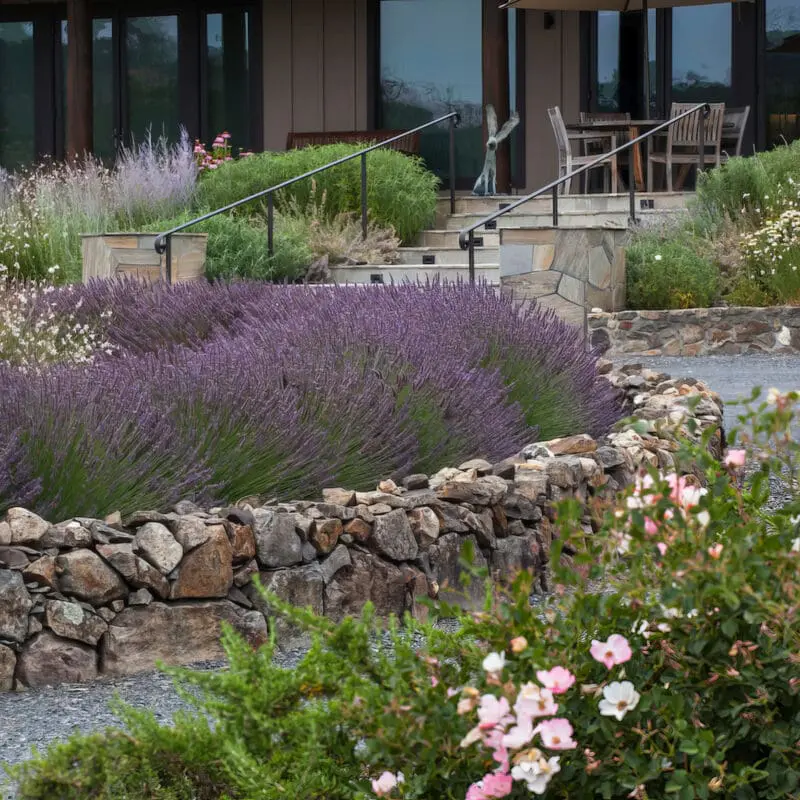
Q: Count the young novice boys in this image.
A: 0